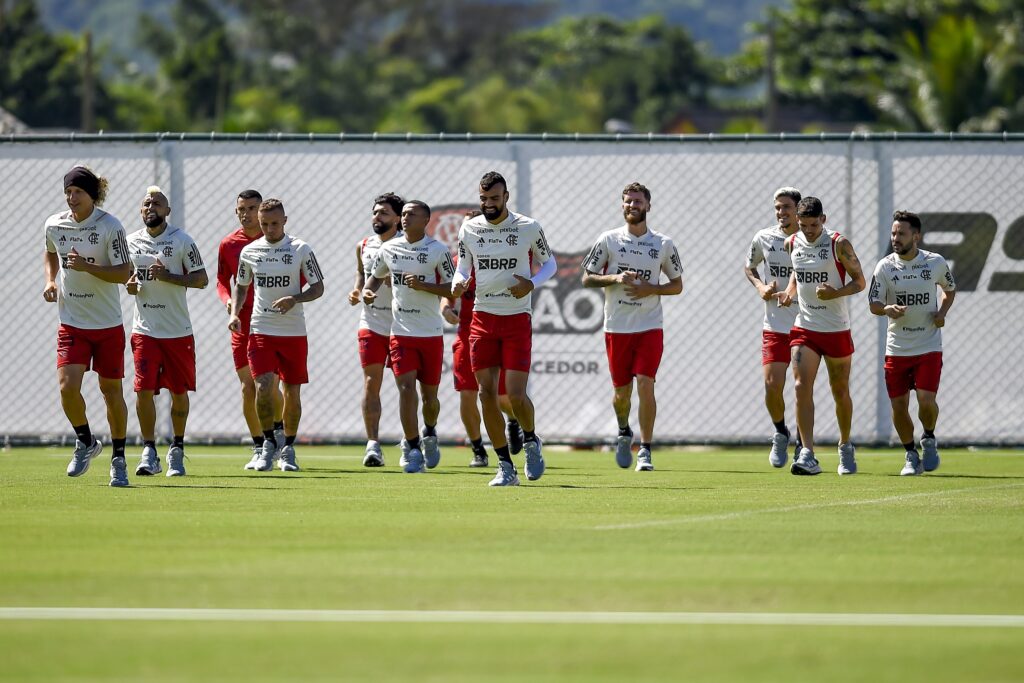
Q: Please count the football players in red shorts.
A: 12